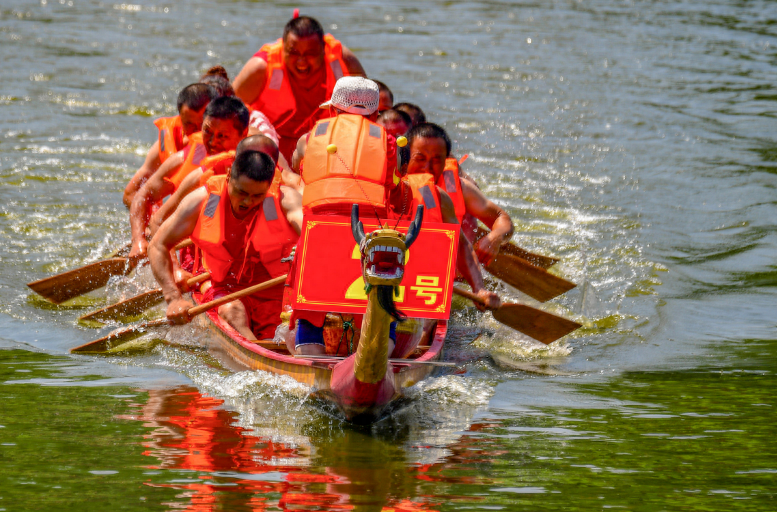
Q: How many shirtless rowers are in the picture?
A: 0